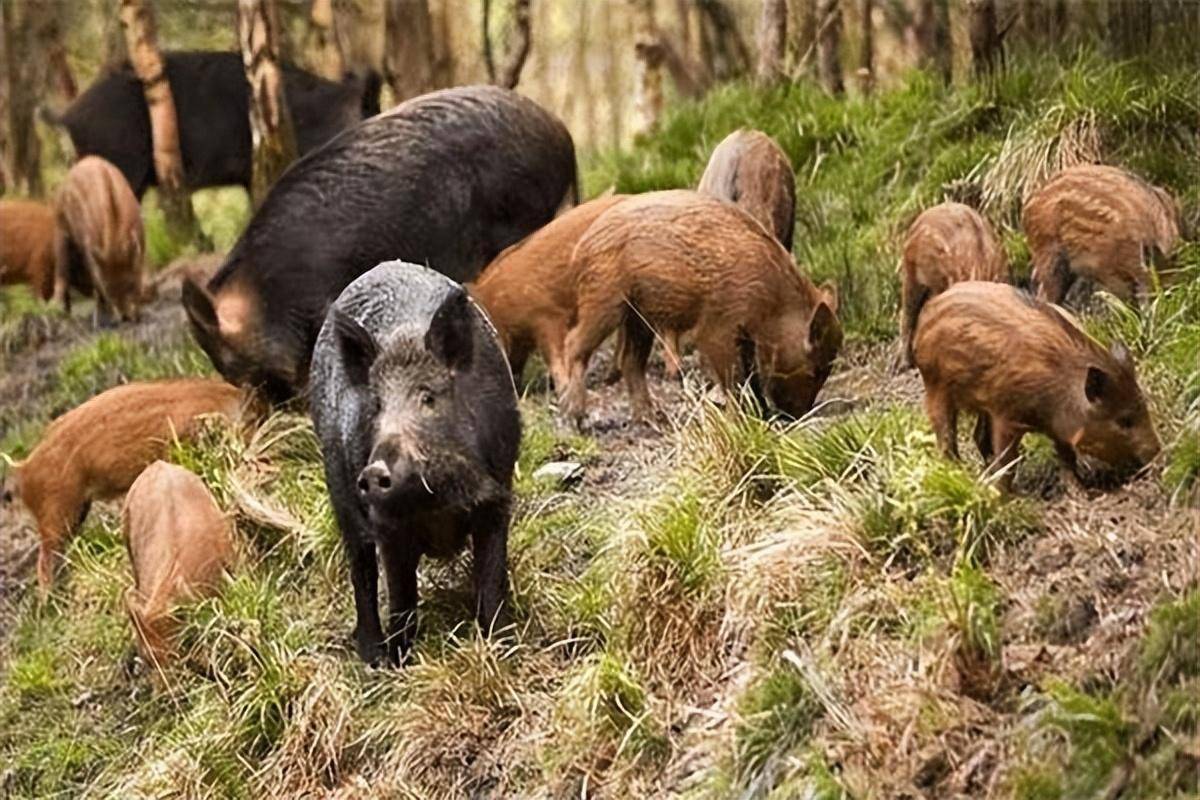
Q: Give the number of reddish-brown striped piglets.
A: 10